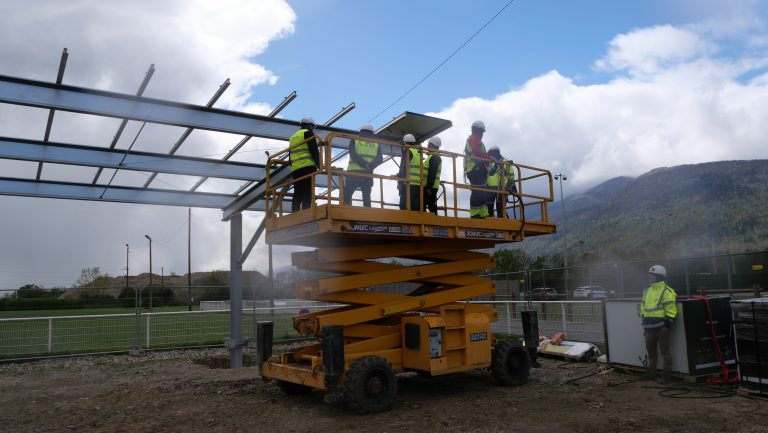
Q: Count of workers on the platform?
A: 6